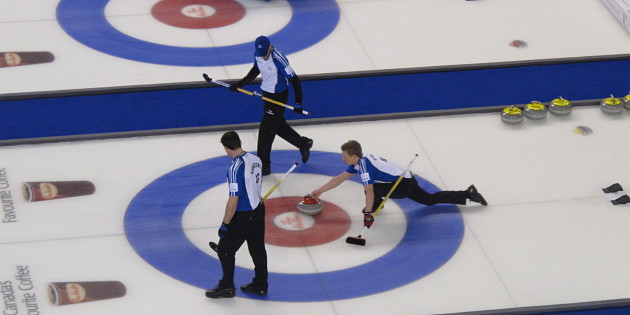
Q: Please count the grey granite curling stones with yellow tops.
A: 5